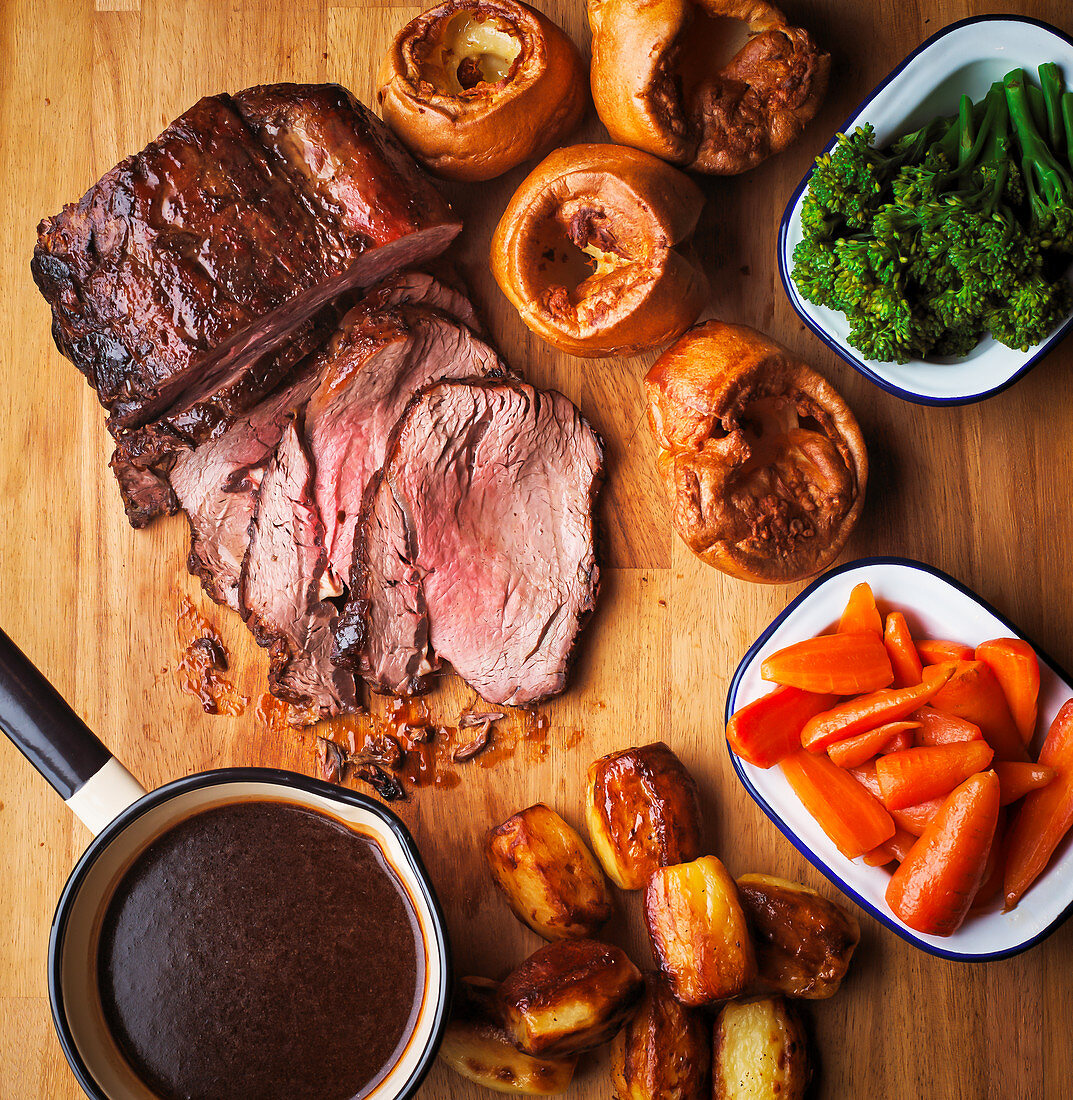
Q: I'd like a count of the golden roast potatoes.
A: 8